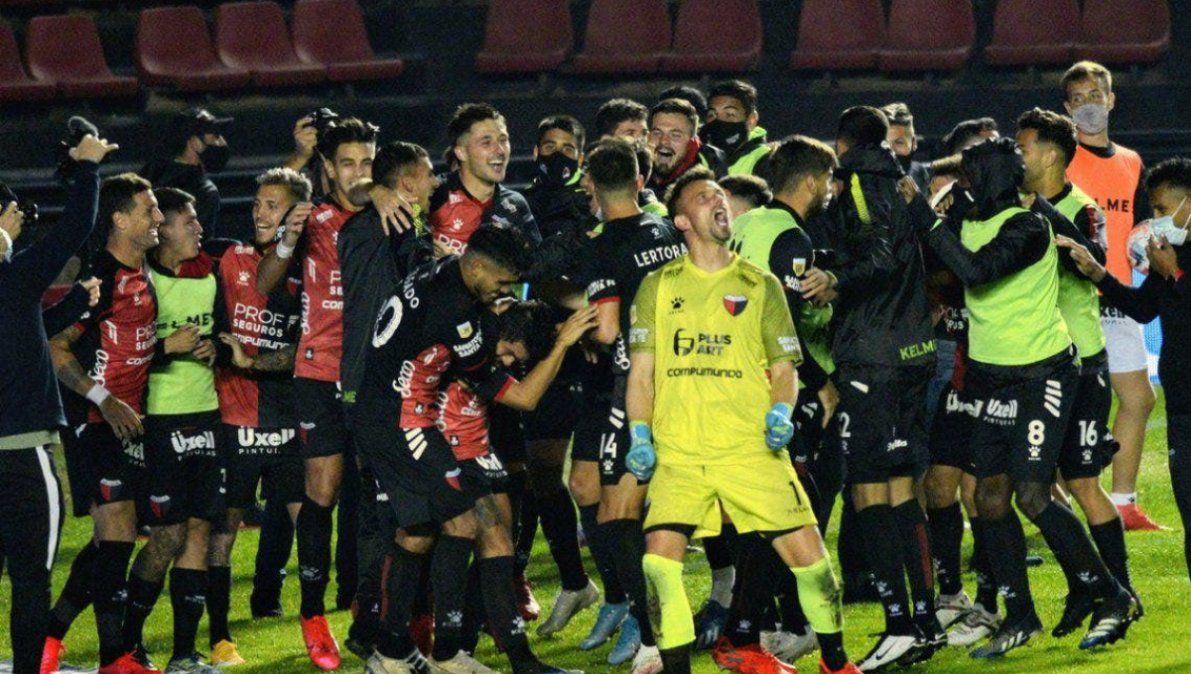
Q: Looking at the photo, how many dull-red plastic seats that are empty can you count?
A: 12